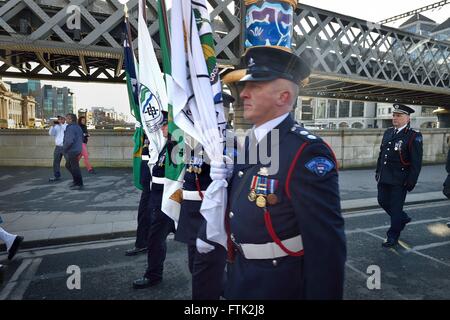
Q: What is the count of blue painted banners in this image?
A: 1